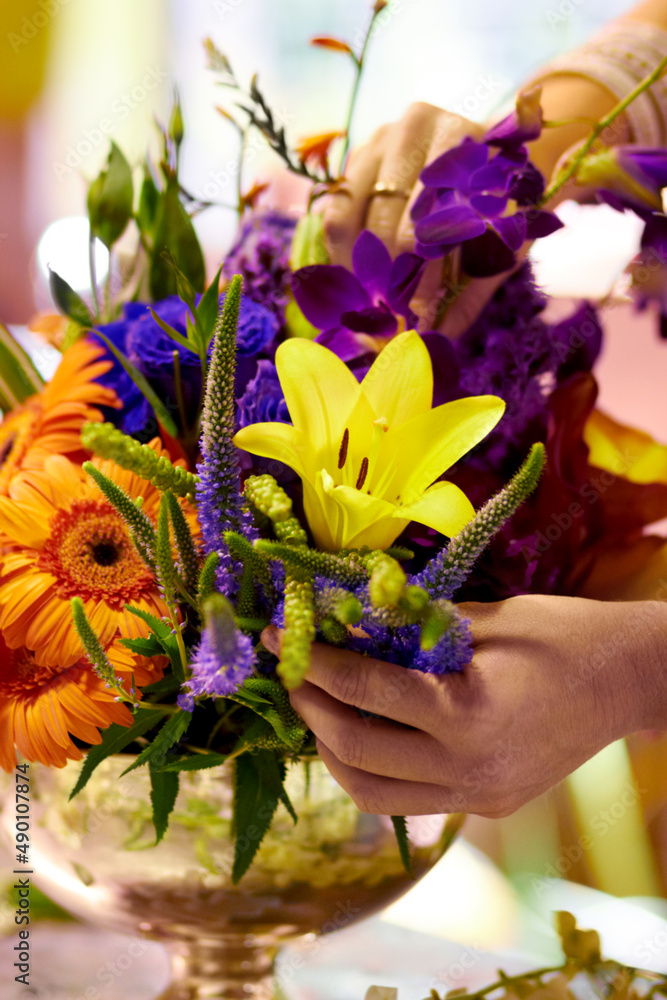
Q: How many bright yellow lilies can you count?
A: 1